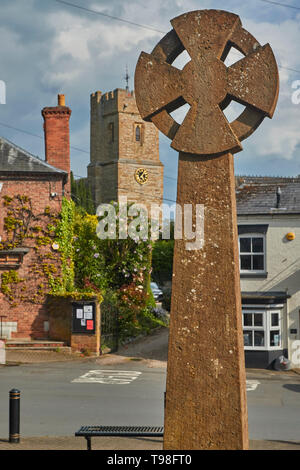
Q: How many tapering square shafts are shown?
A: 1